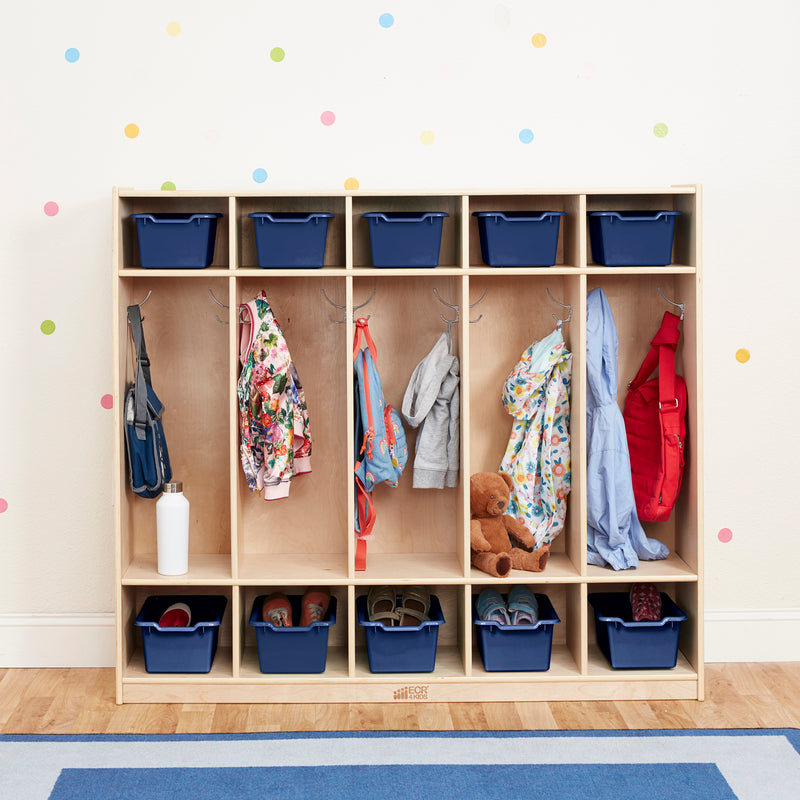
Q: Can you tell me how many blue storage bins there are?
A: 10